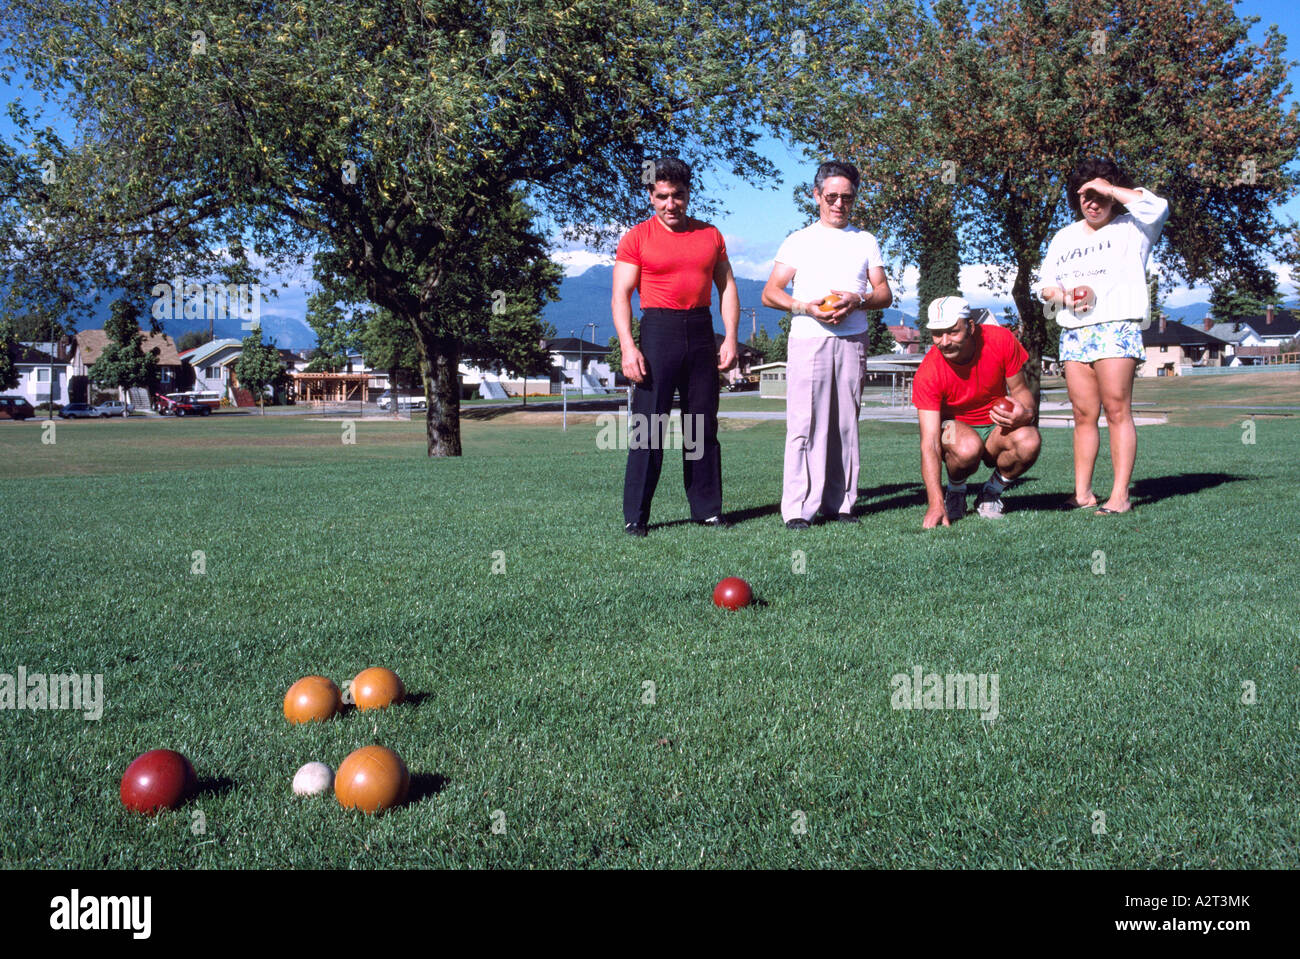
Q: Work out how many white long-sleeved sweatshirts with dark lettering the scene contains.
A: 1